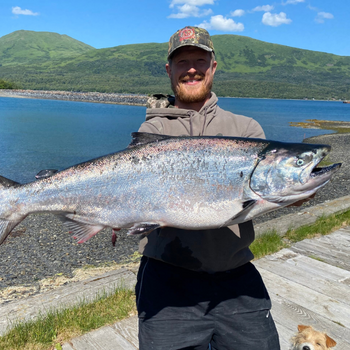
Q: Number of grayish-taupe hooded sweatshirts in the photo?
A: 1